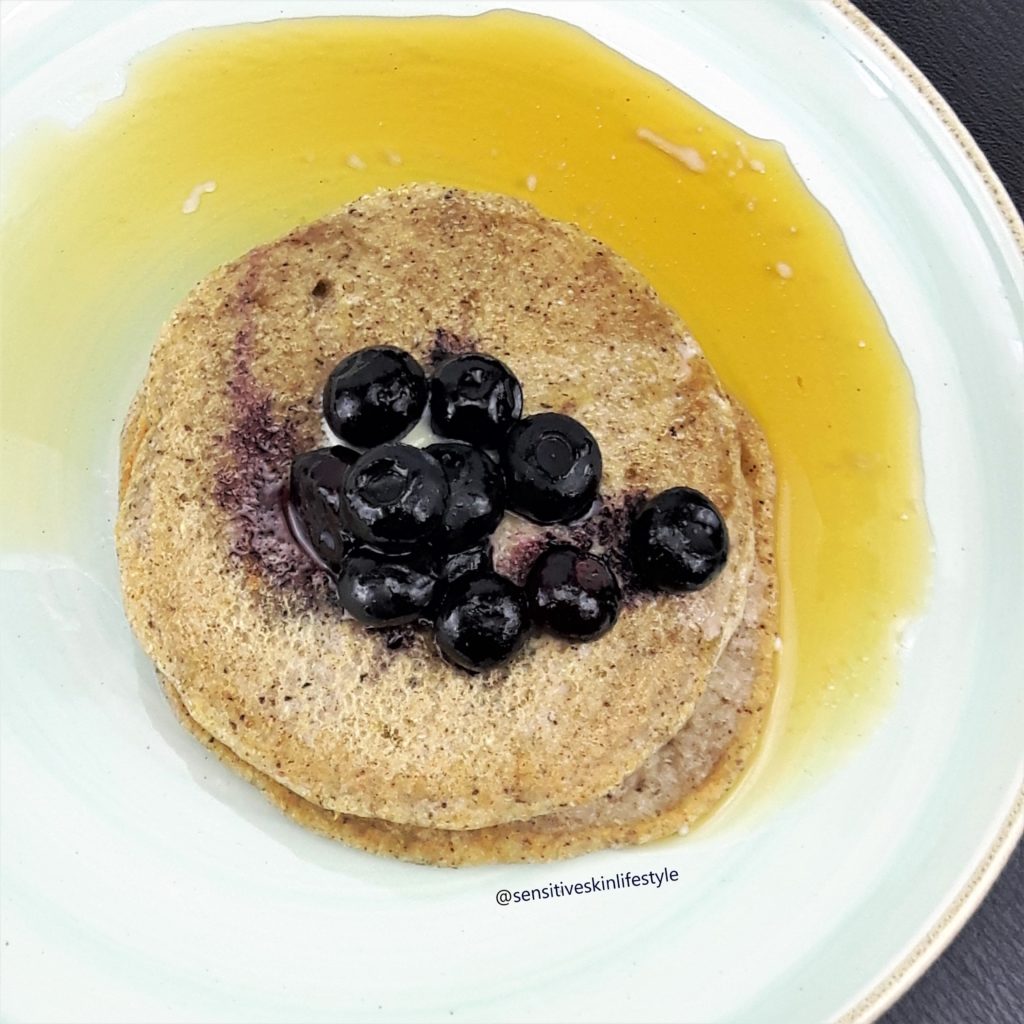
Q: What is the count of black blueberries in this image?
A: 11